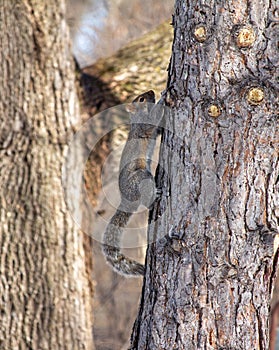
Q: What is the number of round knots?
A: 4